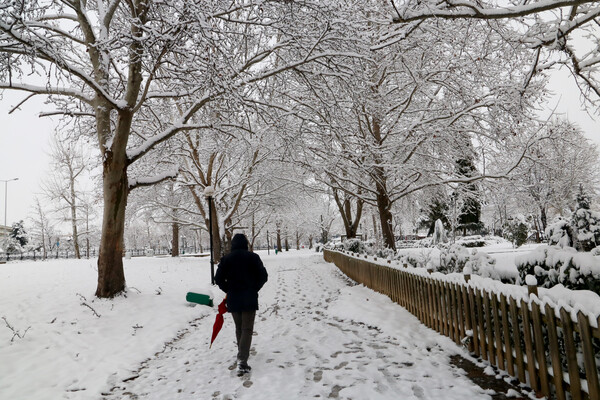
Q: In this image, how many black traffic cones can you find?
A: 0